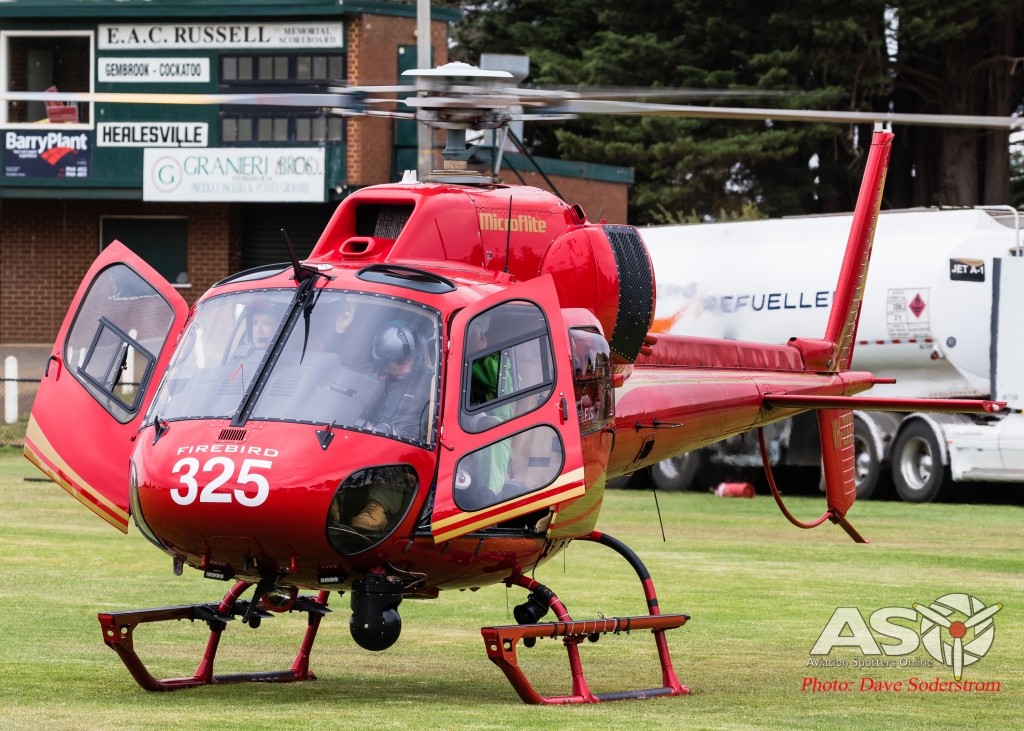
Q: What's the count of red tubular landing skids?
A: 2